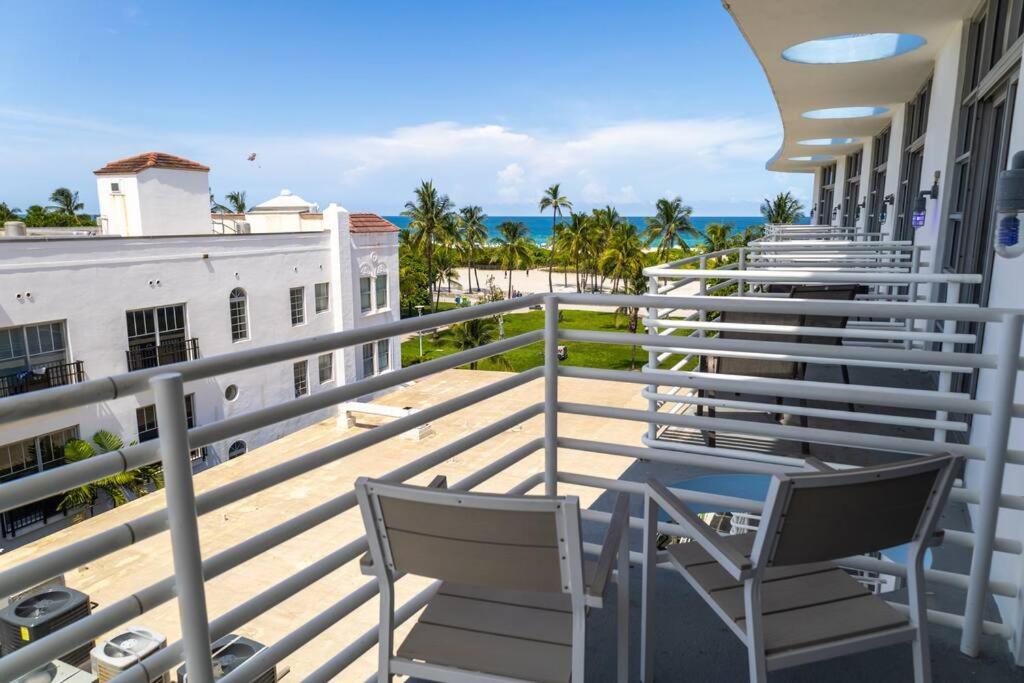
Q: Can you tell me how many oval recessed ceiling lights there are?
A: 4